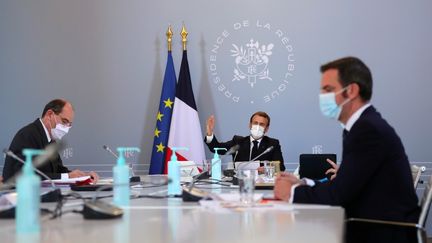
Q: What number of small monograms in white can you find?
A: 3